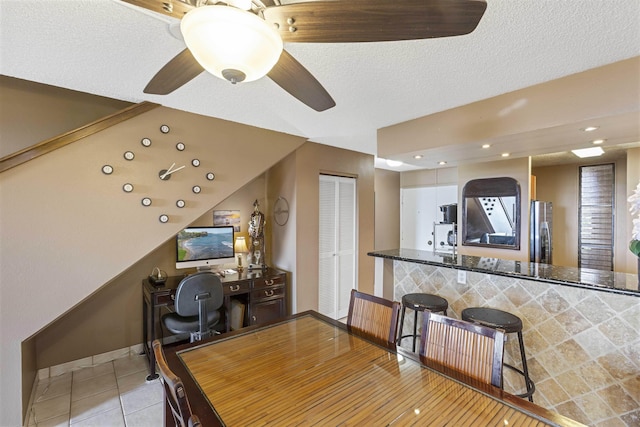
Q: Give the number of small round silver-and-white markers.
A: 12